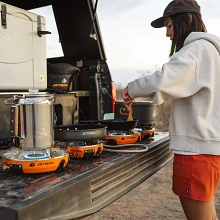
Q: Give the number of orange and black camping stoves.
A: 4